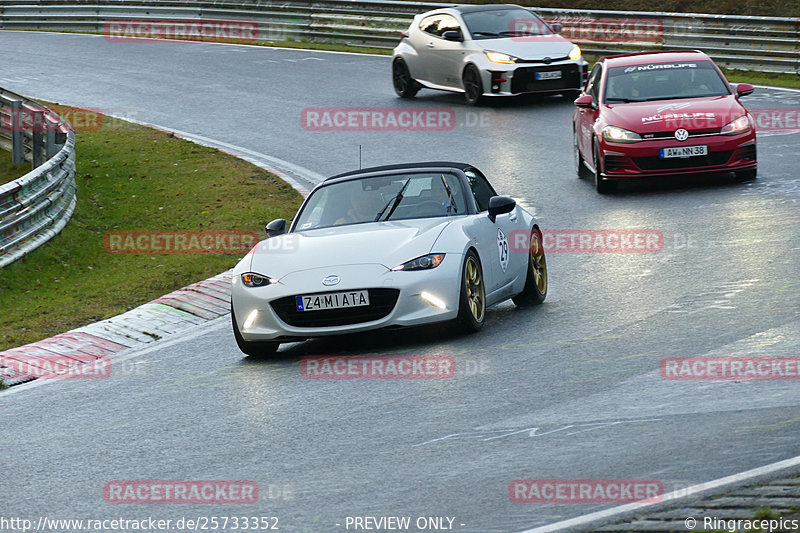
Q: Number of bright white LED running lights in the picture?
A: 2